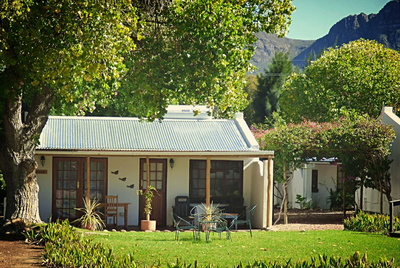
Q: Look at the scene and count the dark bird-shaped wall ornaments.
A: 3